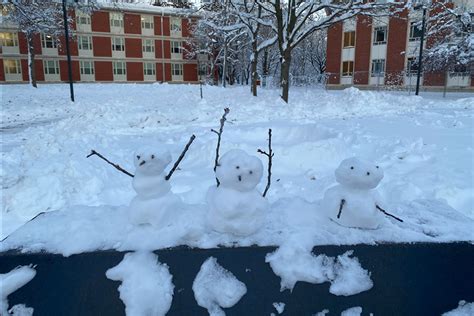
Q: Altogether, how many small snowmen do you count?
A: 3